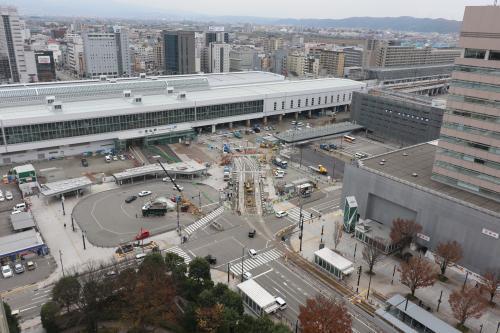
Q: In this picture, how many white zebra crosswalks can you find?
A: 4